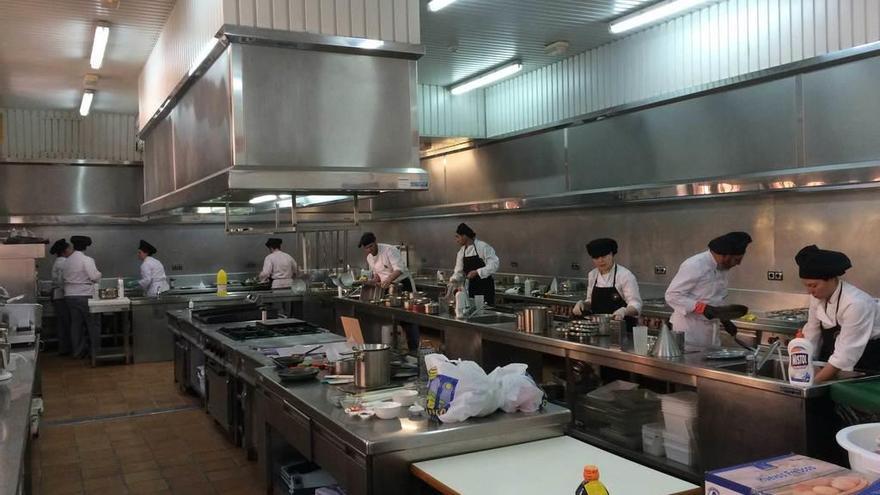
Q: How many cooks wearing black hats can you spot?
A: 9